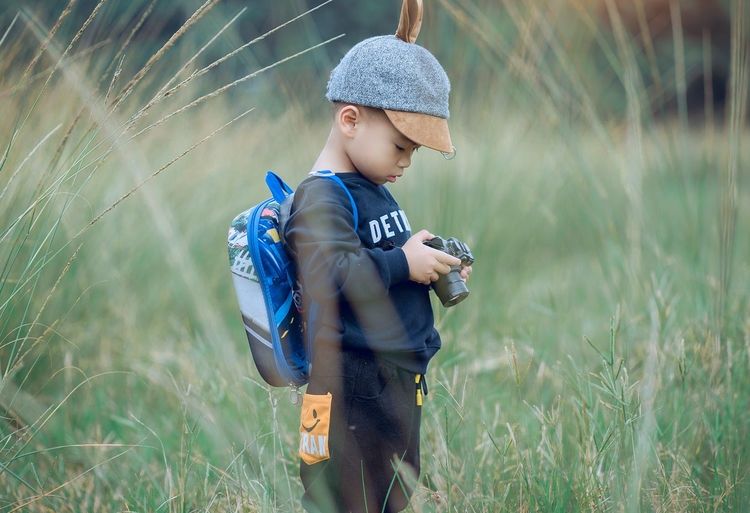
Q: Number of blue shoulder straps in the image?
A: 1